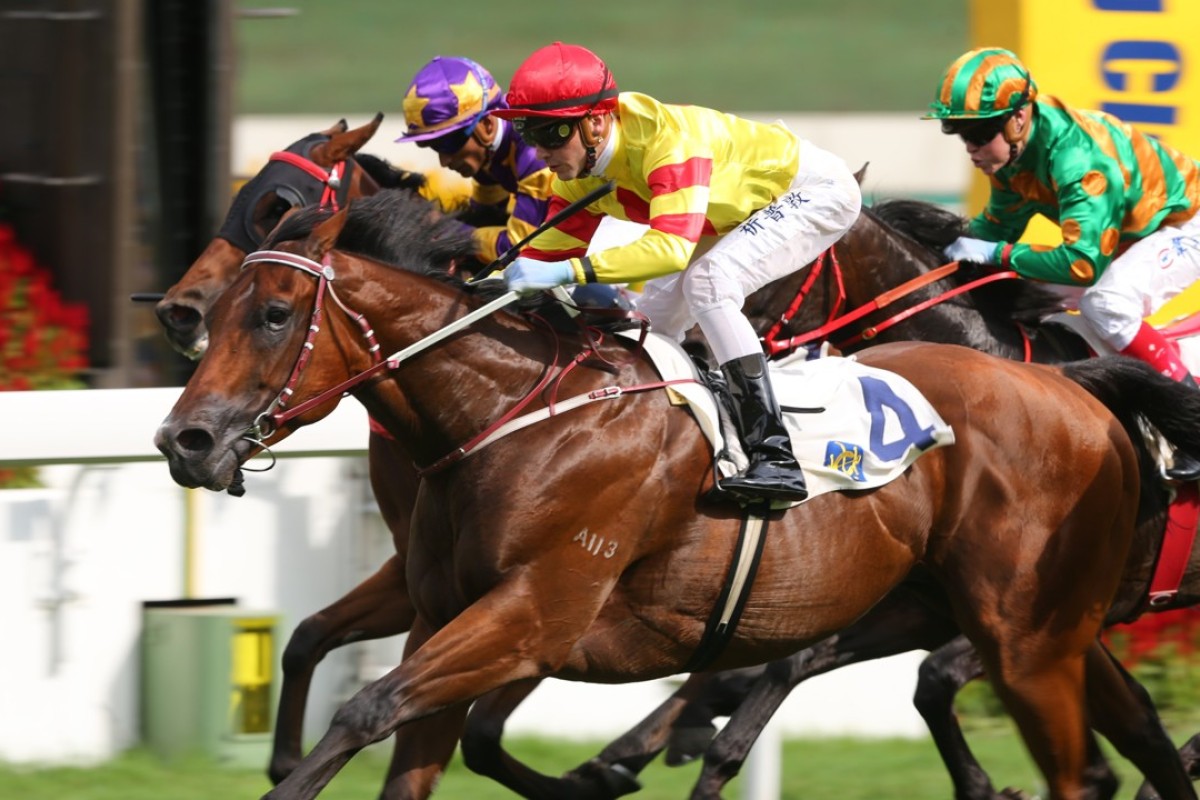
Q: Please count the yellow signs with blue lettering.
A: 1